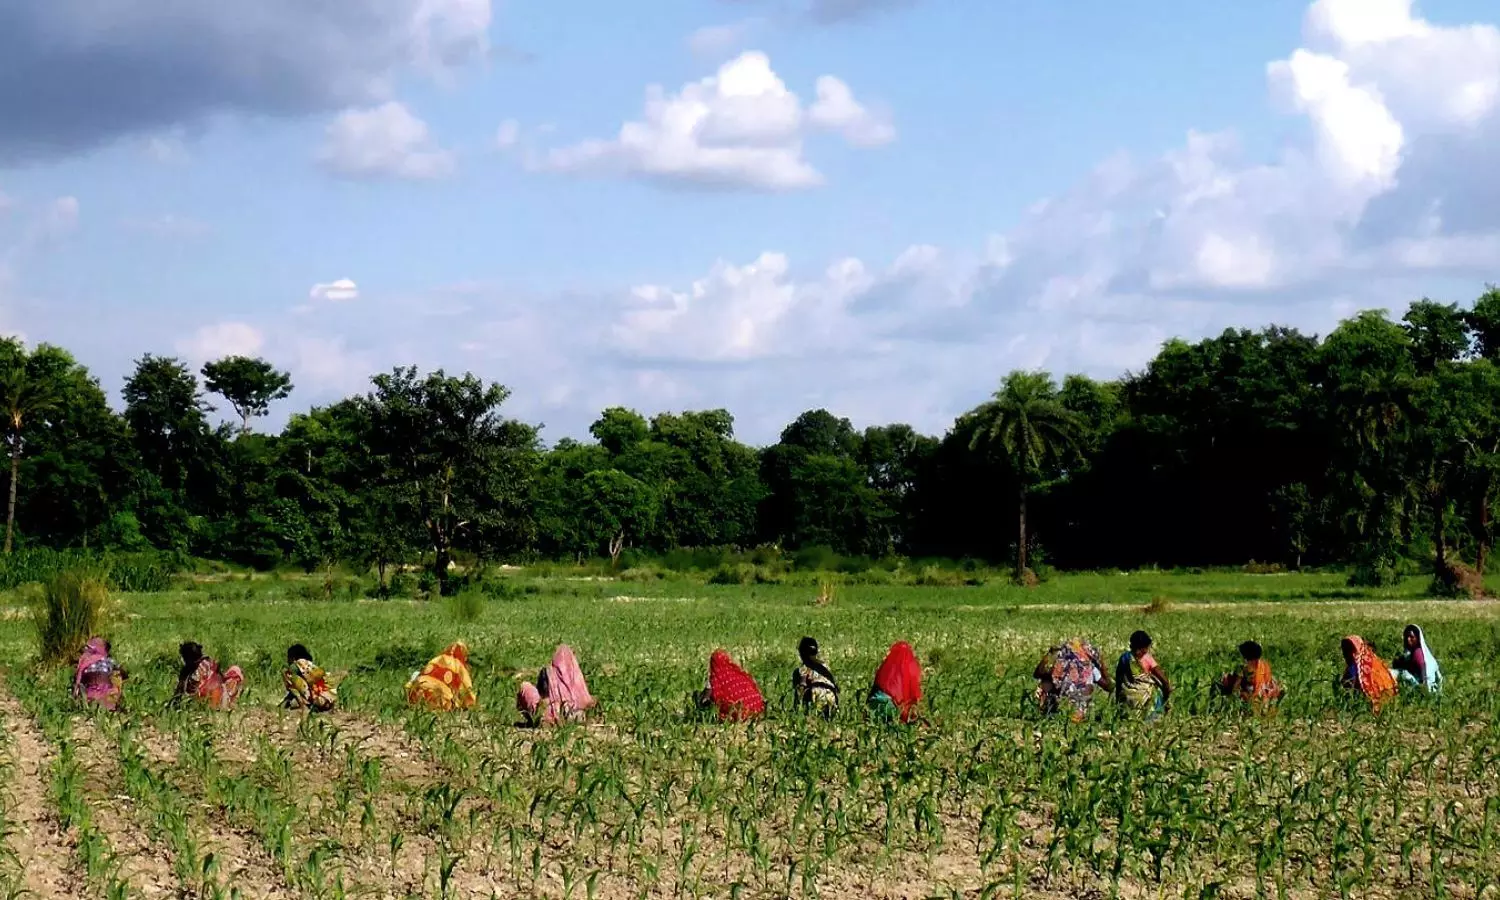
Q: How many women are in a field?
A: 13